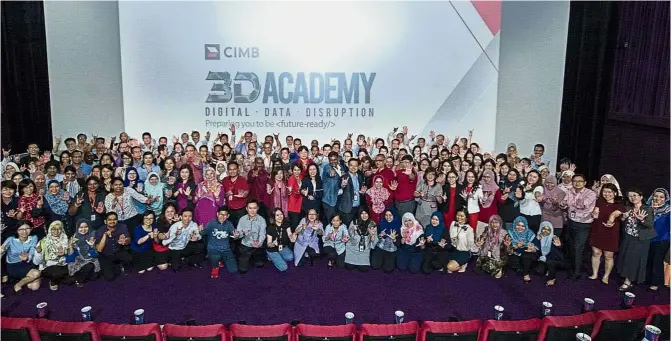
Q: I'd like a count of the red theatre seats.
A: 12